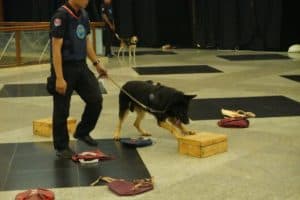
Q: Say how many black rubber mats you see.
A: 7